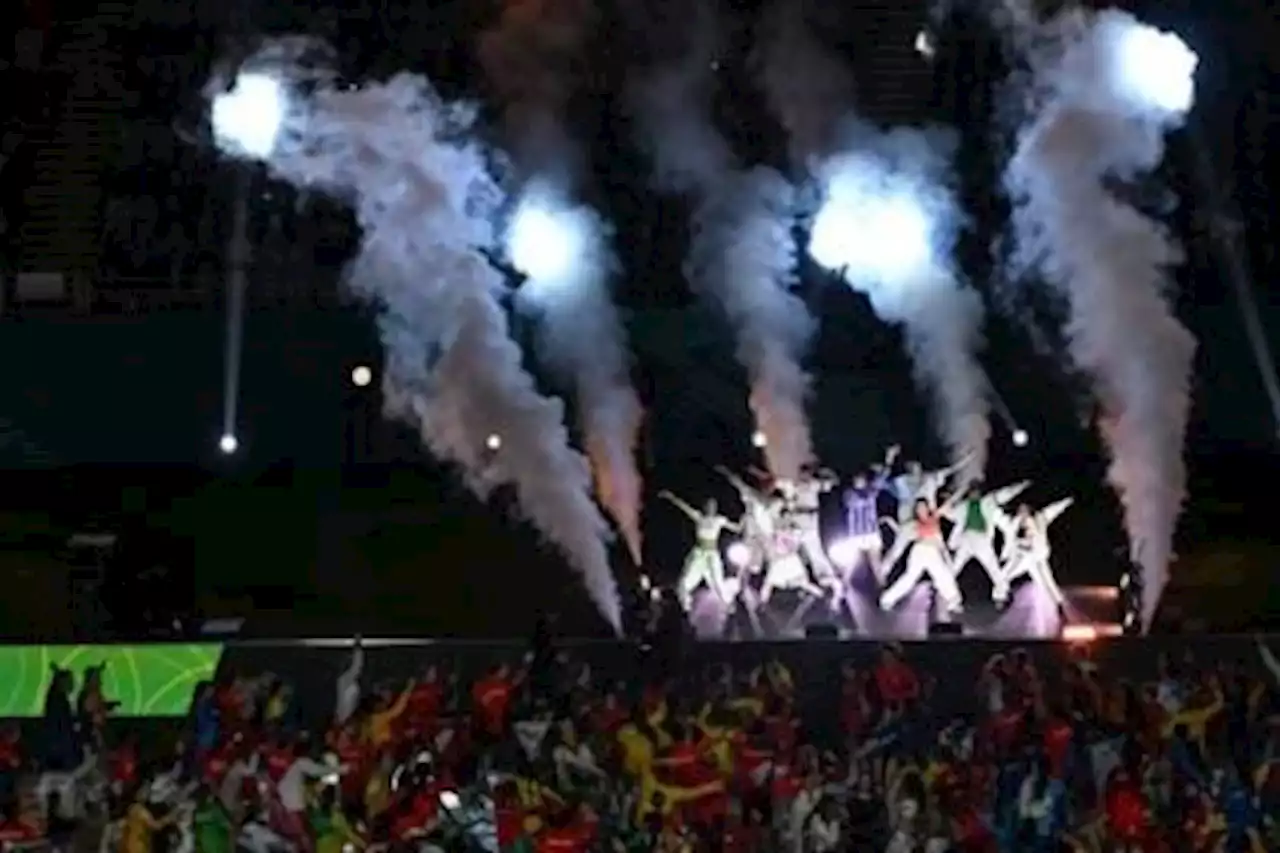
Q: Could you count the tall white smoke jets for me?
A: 5